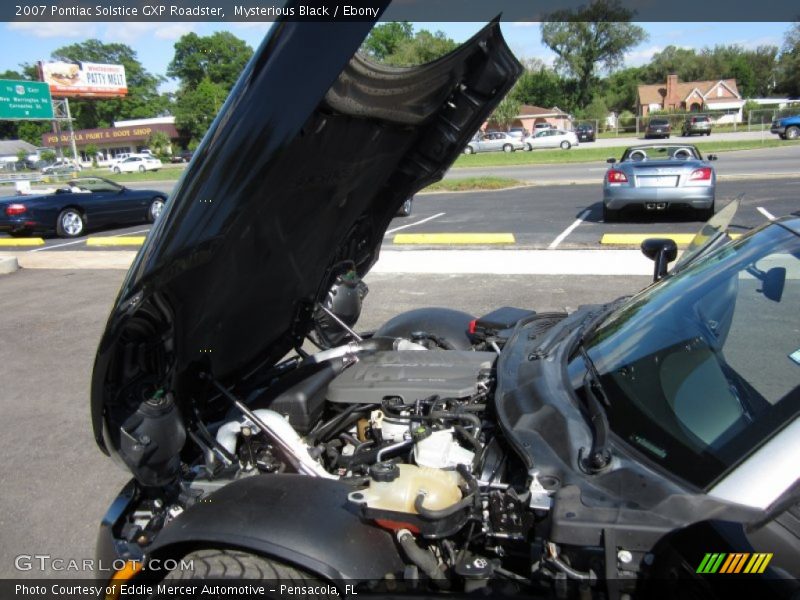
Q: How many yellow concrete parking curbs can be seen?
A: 4